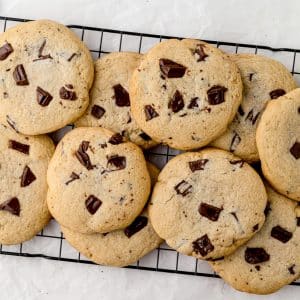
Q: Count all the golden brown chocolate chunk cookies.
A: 10